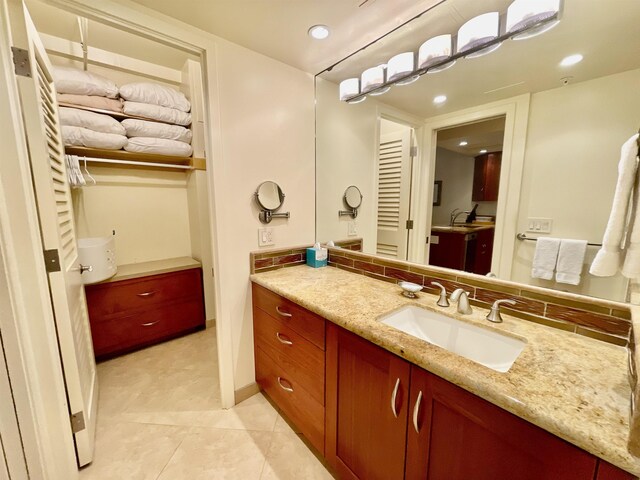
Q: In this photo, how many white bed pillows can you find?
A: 7